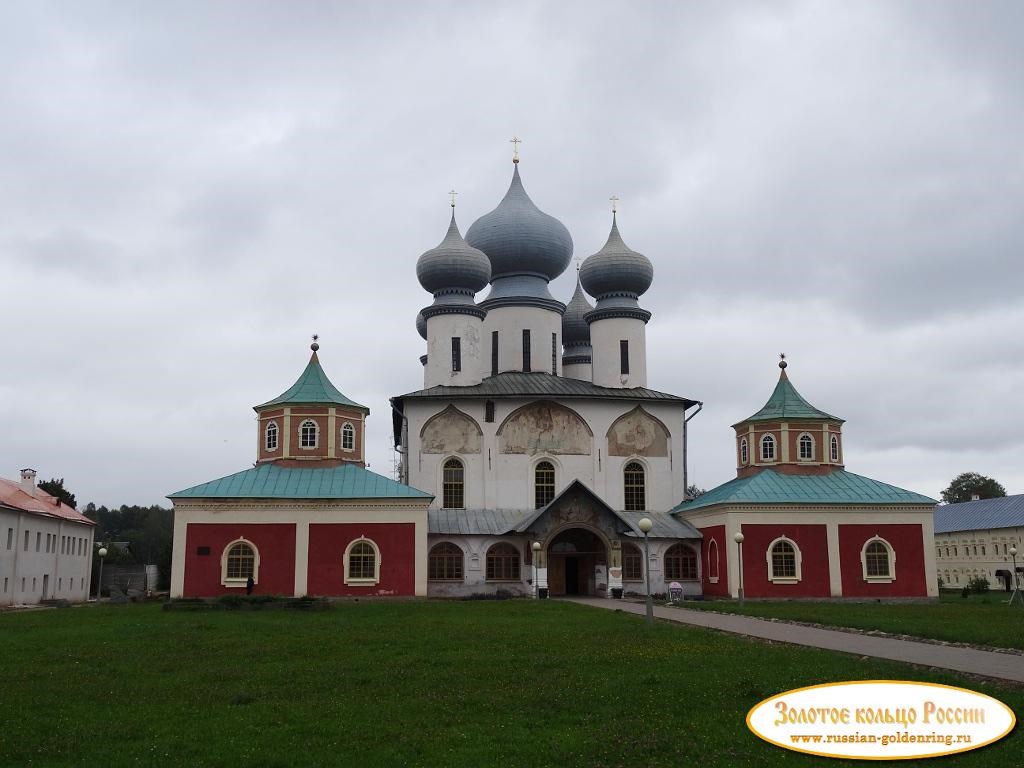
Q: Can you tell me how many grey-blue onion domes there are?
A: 5